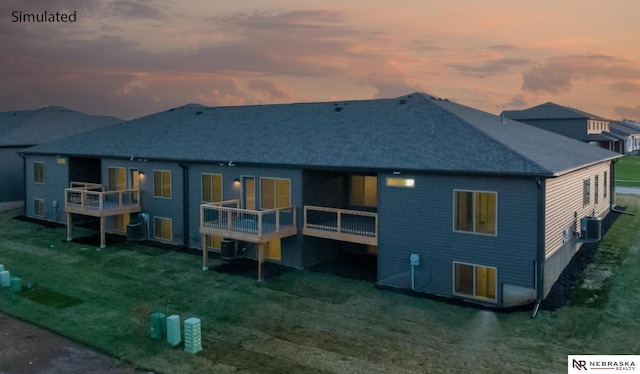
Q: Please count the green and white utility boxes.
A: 6